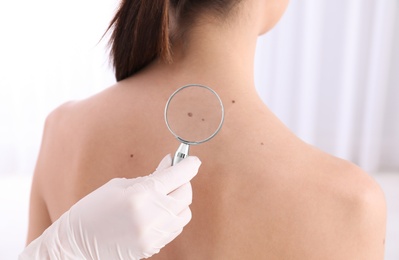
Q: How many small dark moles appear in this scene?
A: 5